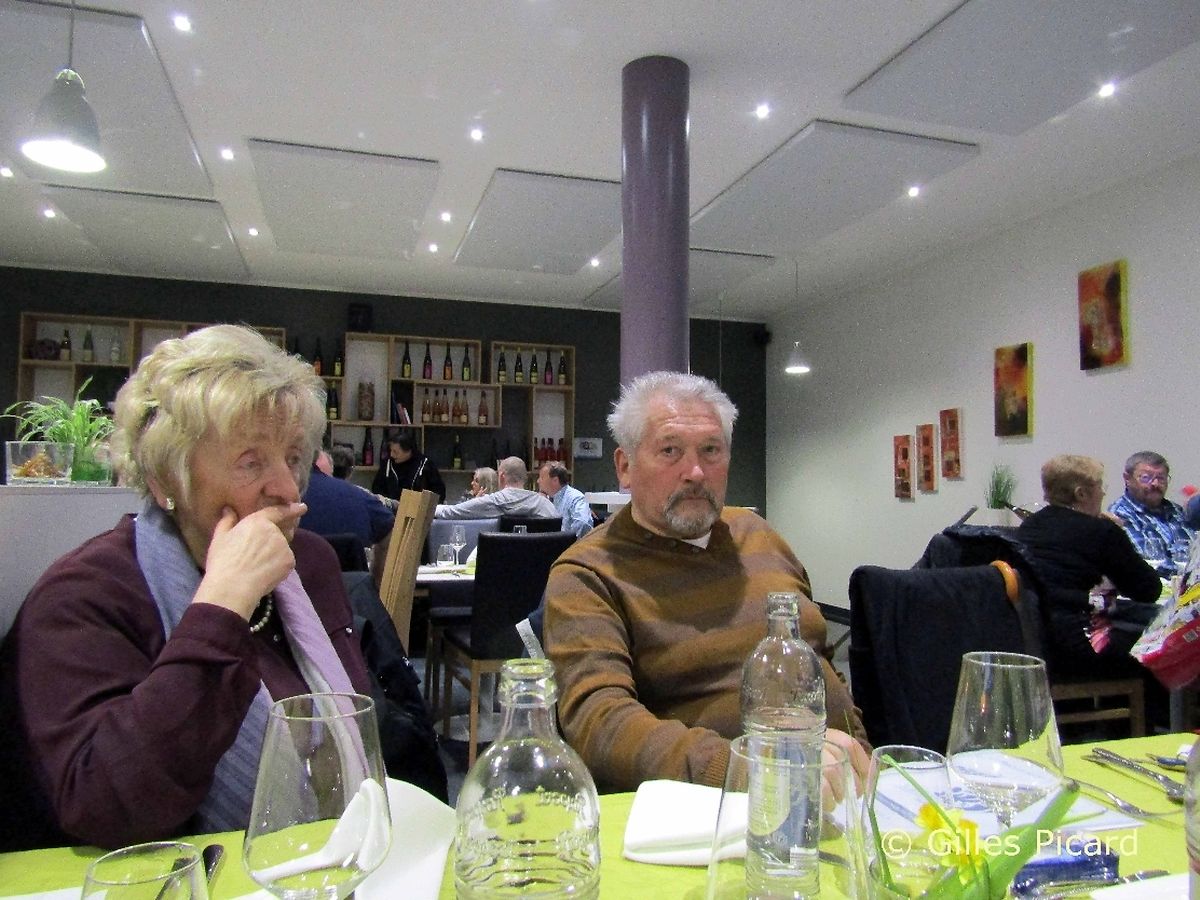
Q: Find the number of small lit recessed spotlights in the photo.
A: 12